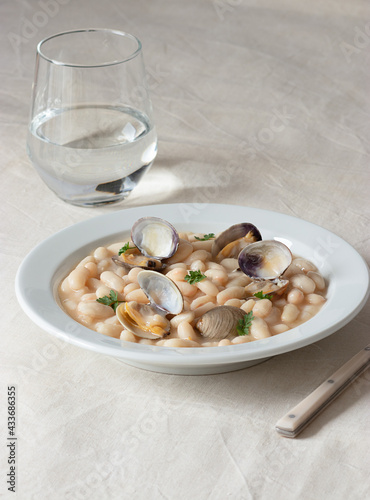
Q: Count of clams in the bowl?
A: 5